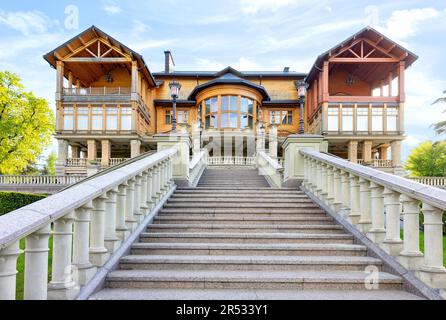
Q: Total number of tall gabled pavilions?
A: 2